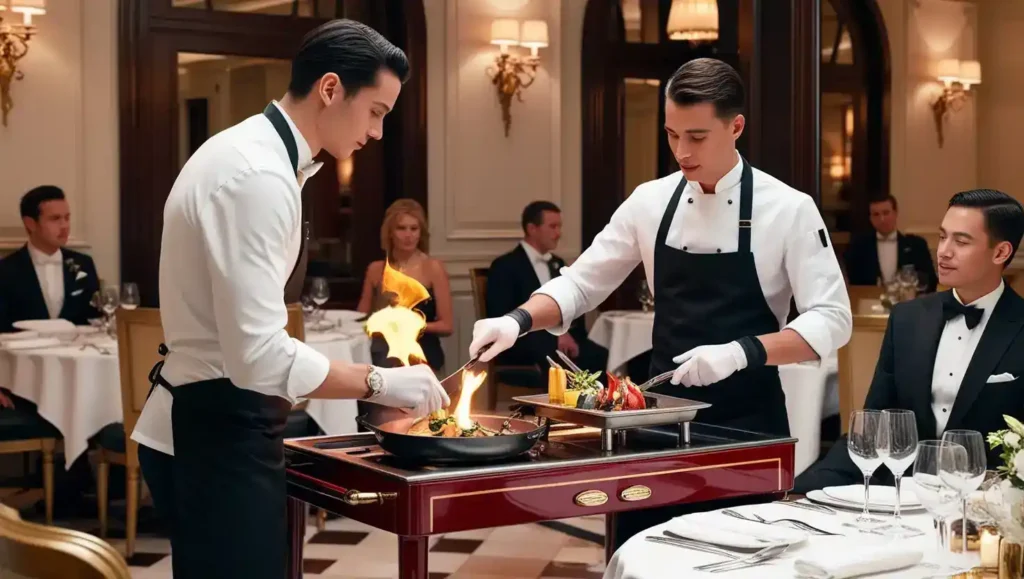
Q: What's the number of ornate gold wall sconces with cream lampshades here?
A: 3